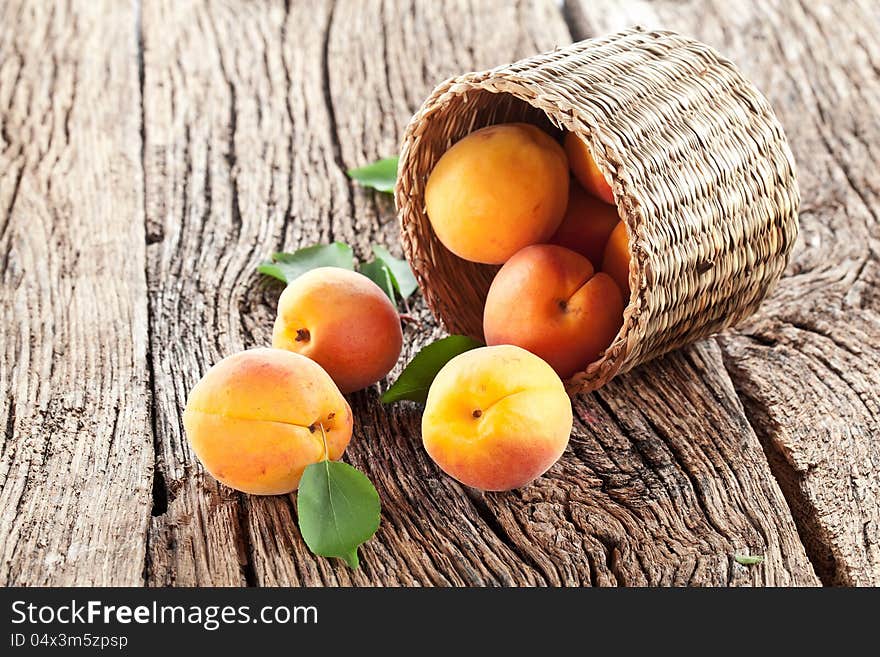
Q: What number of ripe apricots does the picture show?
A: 8